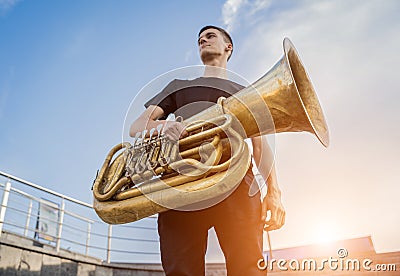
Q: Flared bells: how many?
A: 1